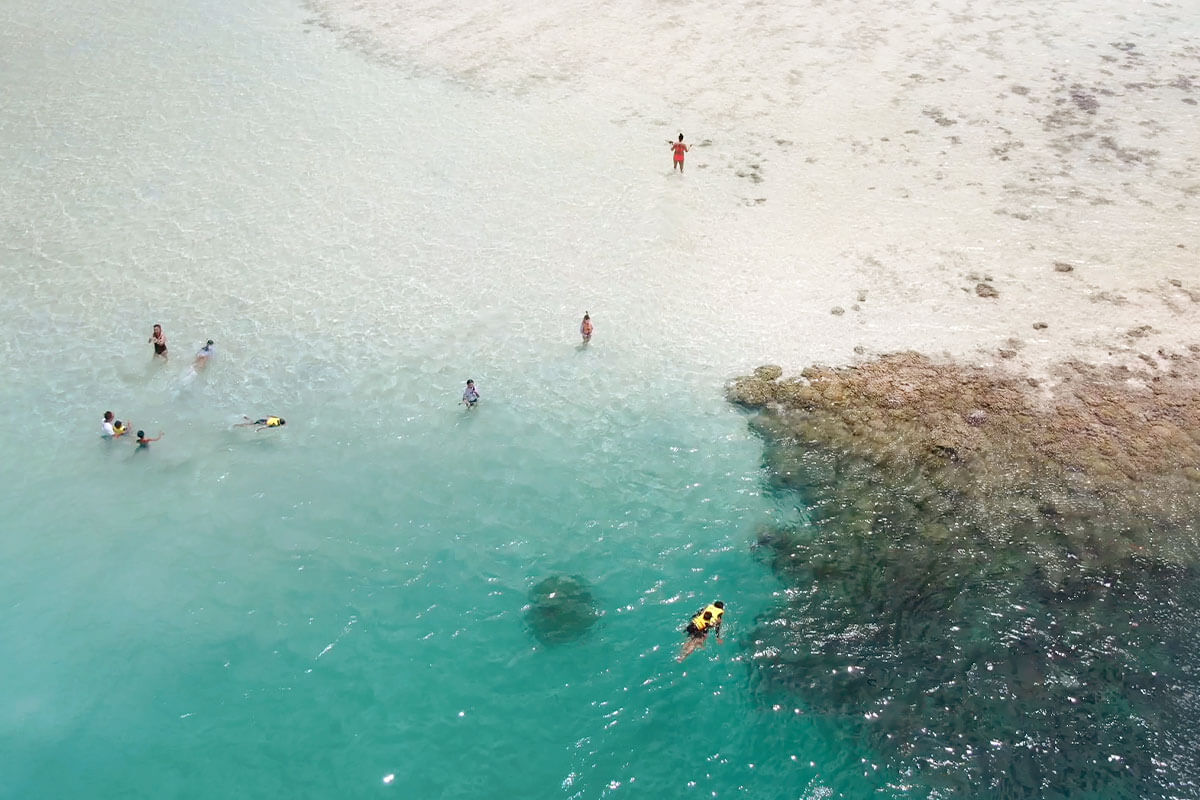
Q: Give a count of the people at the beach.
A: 11